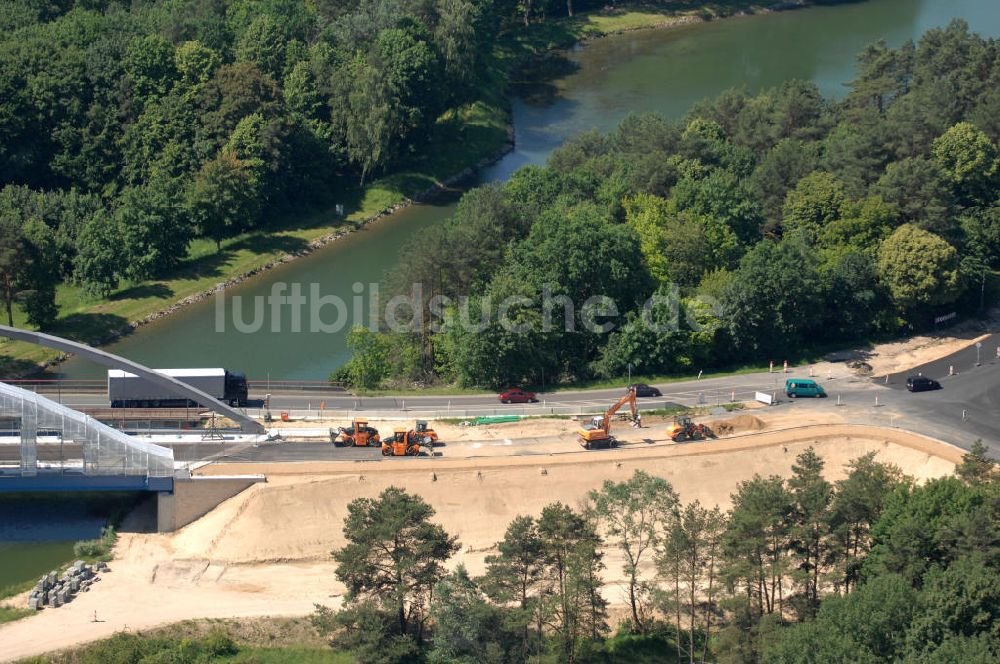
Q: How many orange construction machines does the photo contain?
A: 5